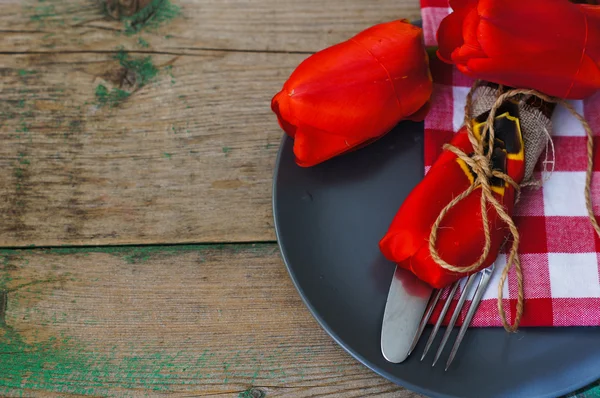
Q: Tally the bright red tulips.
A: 3